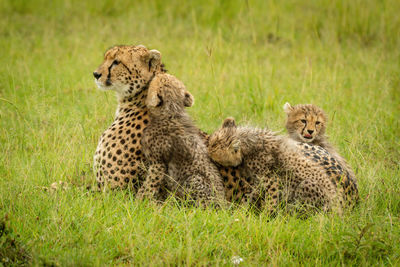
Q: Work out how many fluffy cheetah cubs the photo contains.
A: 3